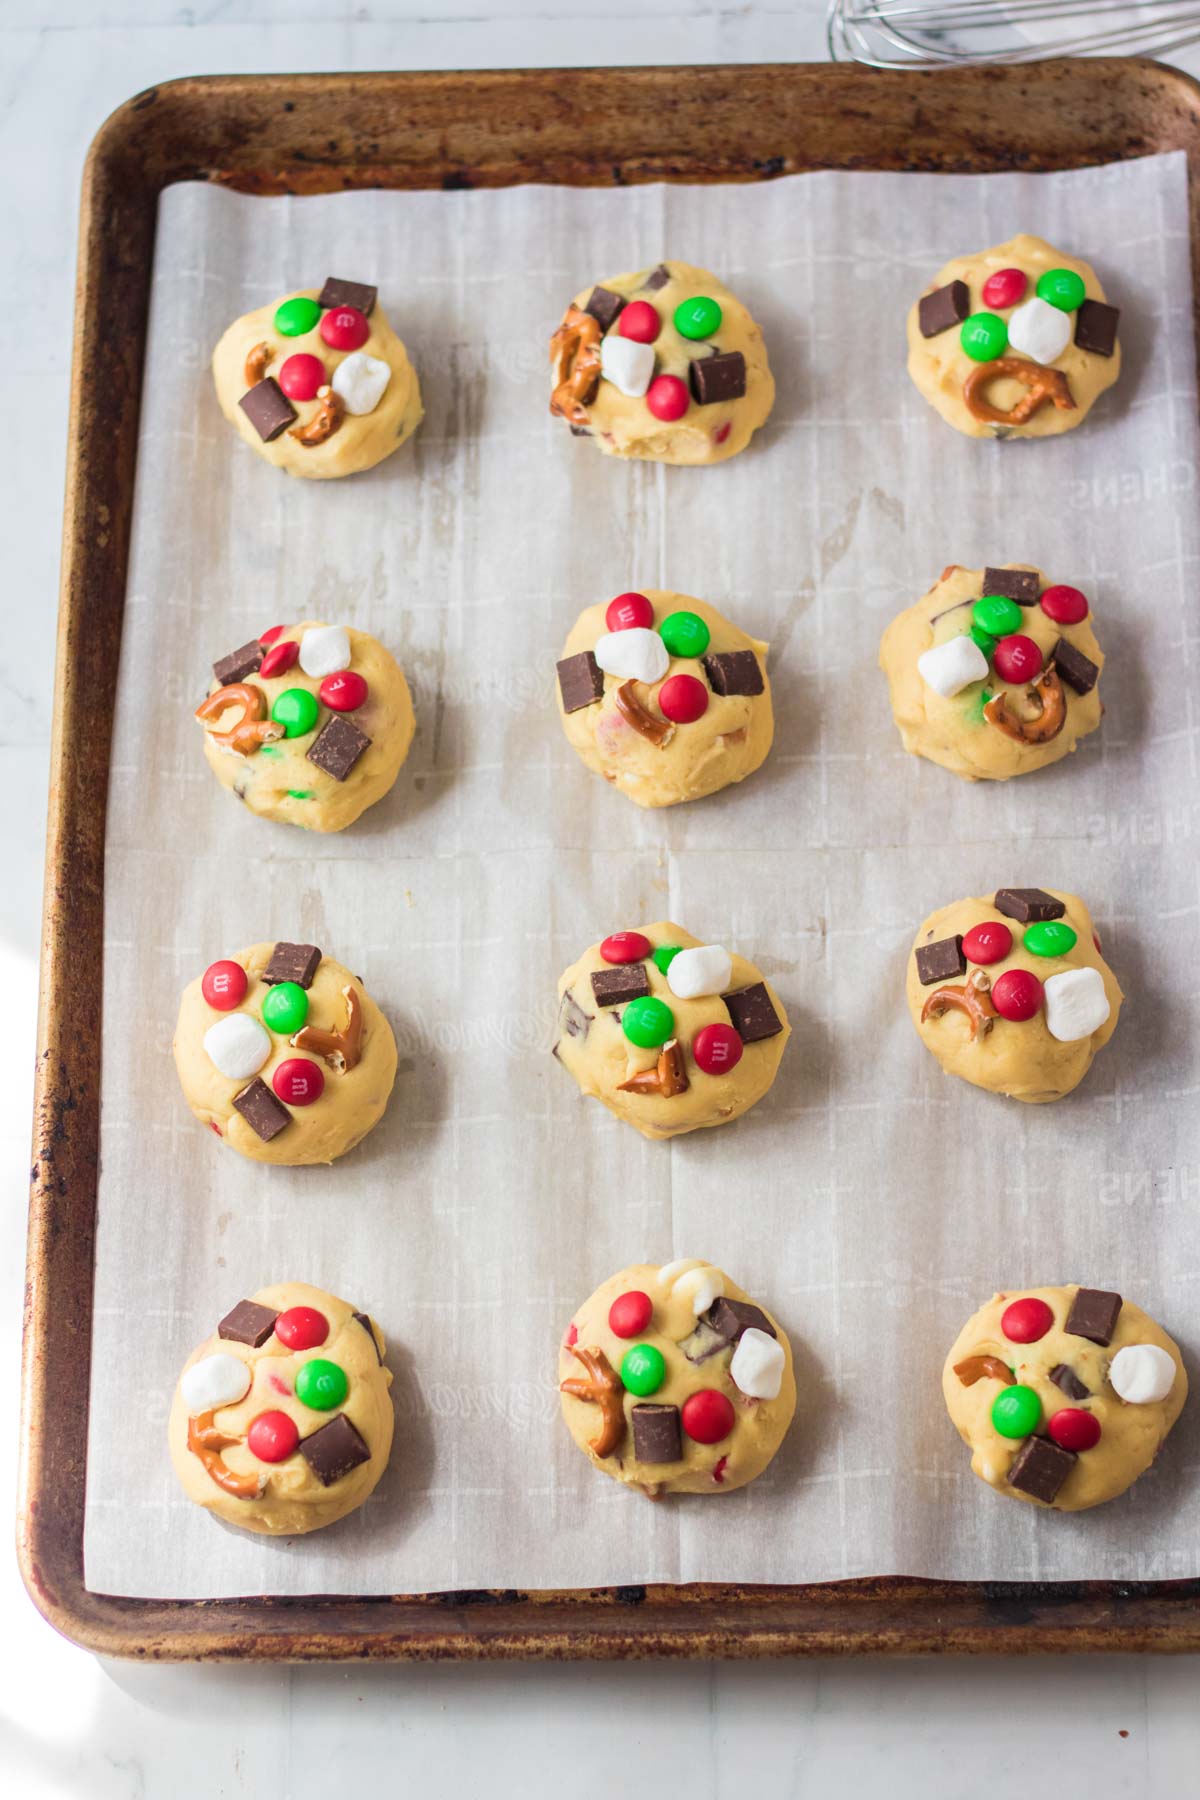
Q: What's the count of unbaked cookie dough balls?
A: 12